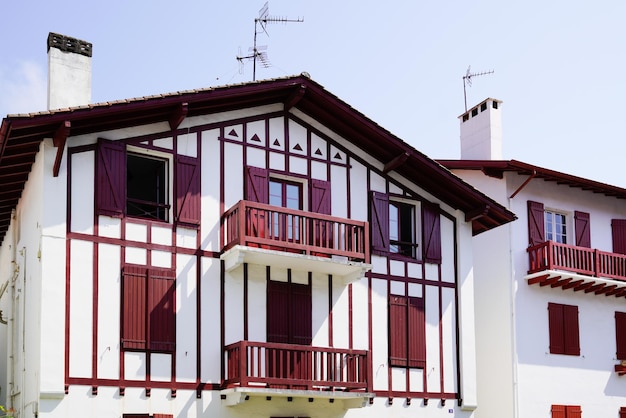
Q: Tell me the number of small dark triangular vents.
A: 6